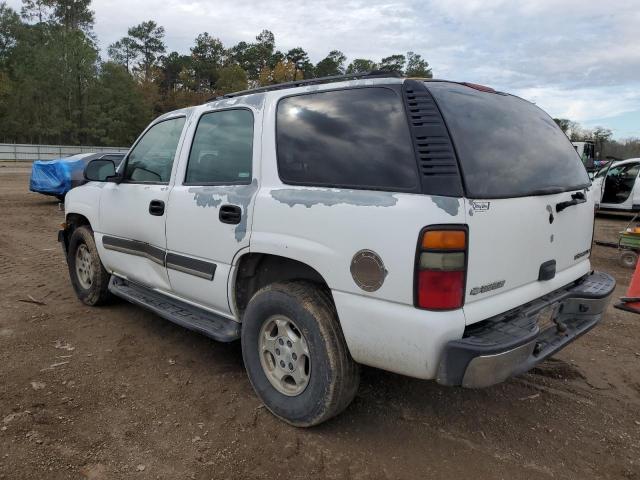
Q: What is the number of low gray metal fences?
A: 1